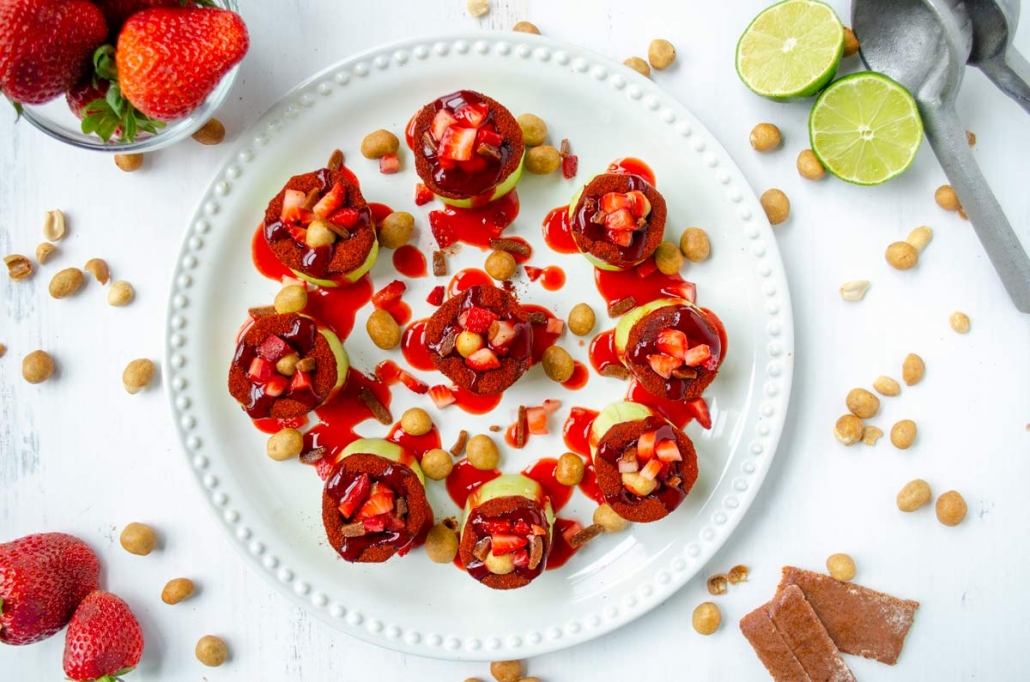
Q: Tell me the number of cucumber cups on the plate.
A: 9